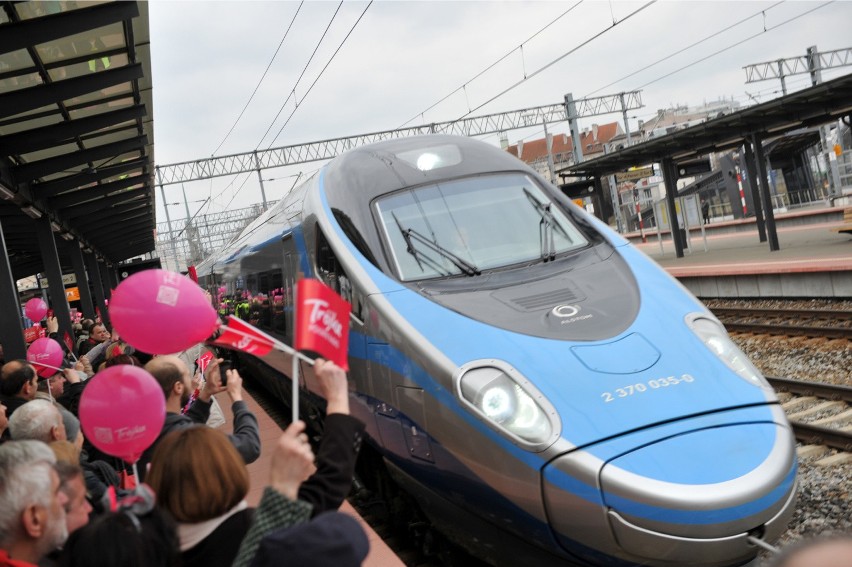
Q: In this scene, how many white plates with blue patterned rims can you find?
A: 0